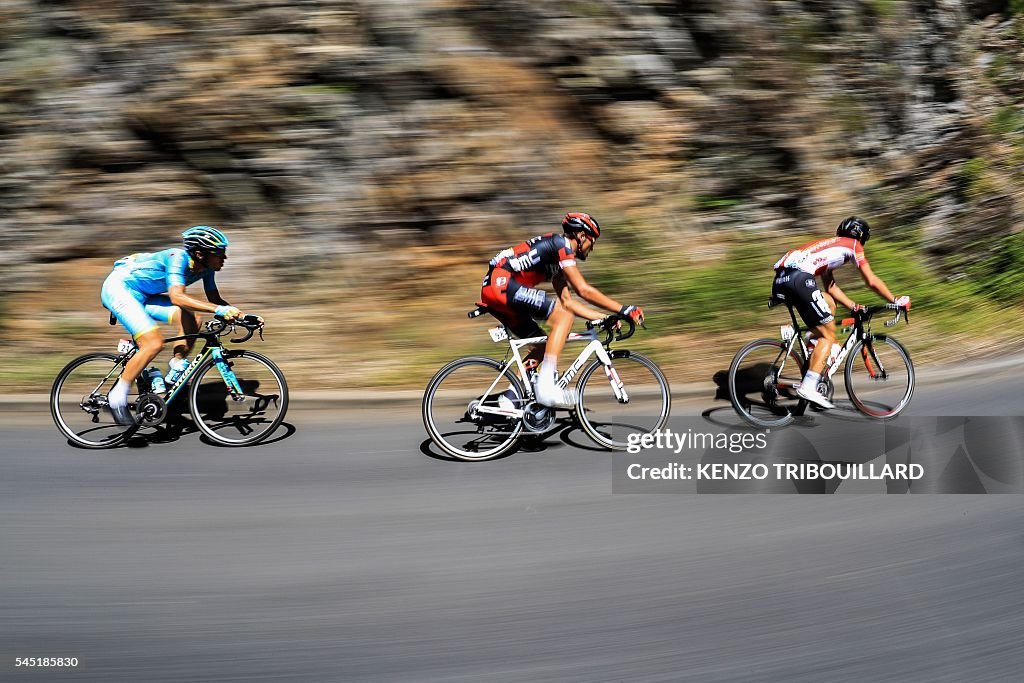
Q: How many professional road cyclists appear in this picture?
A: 3